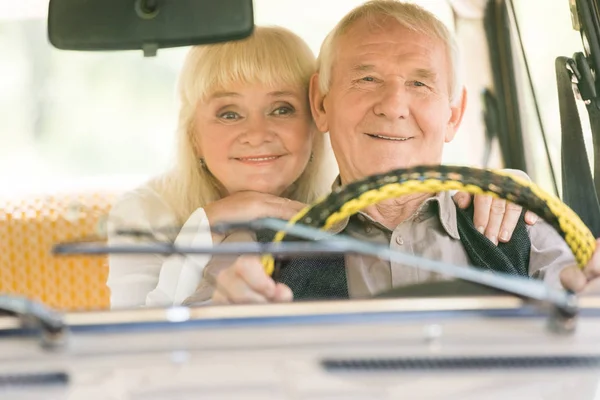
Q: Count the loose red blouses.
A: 0